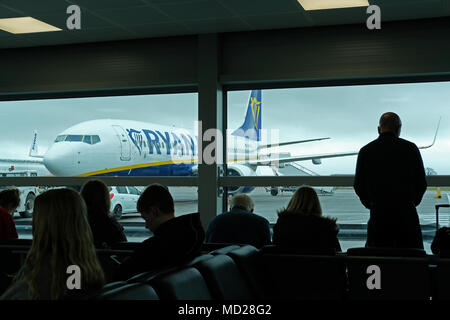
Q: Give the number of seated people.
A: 6